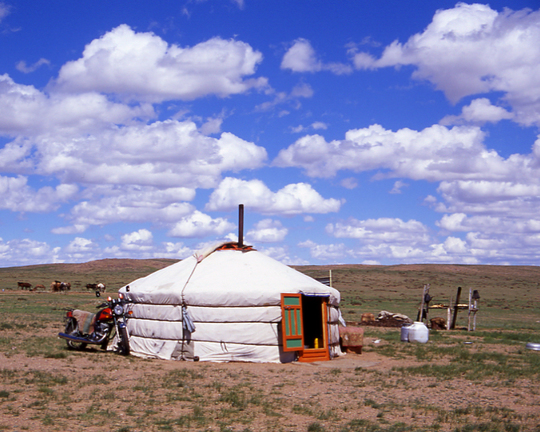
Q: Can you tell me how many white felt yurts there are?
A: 1